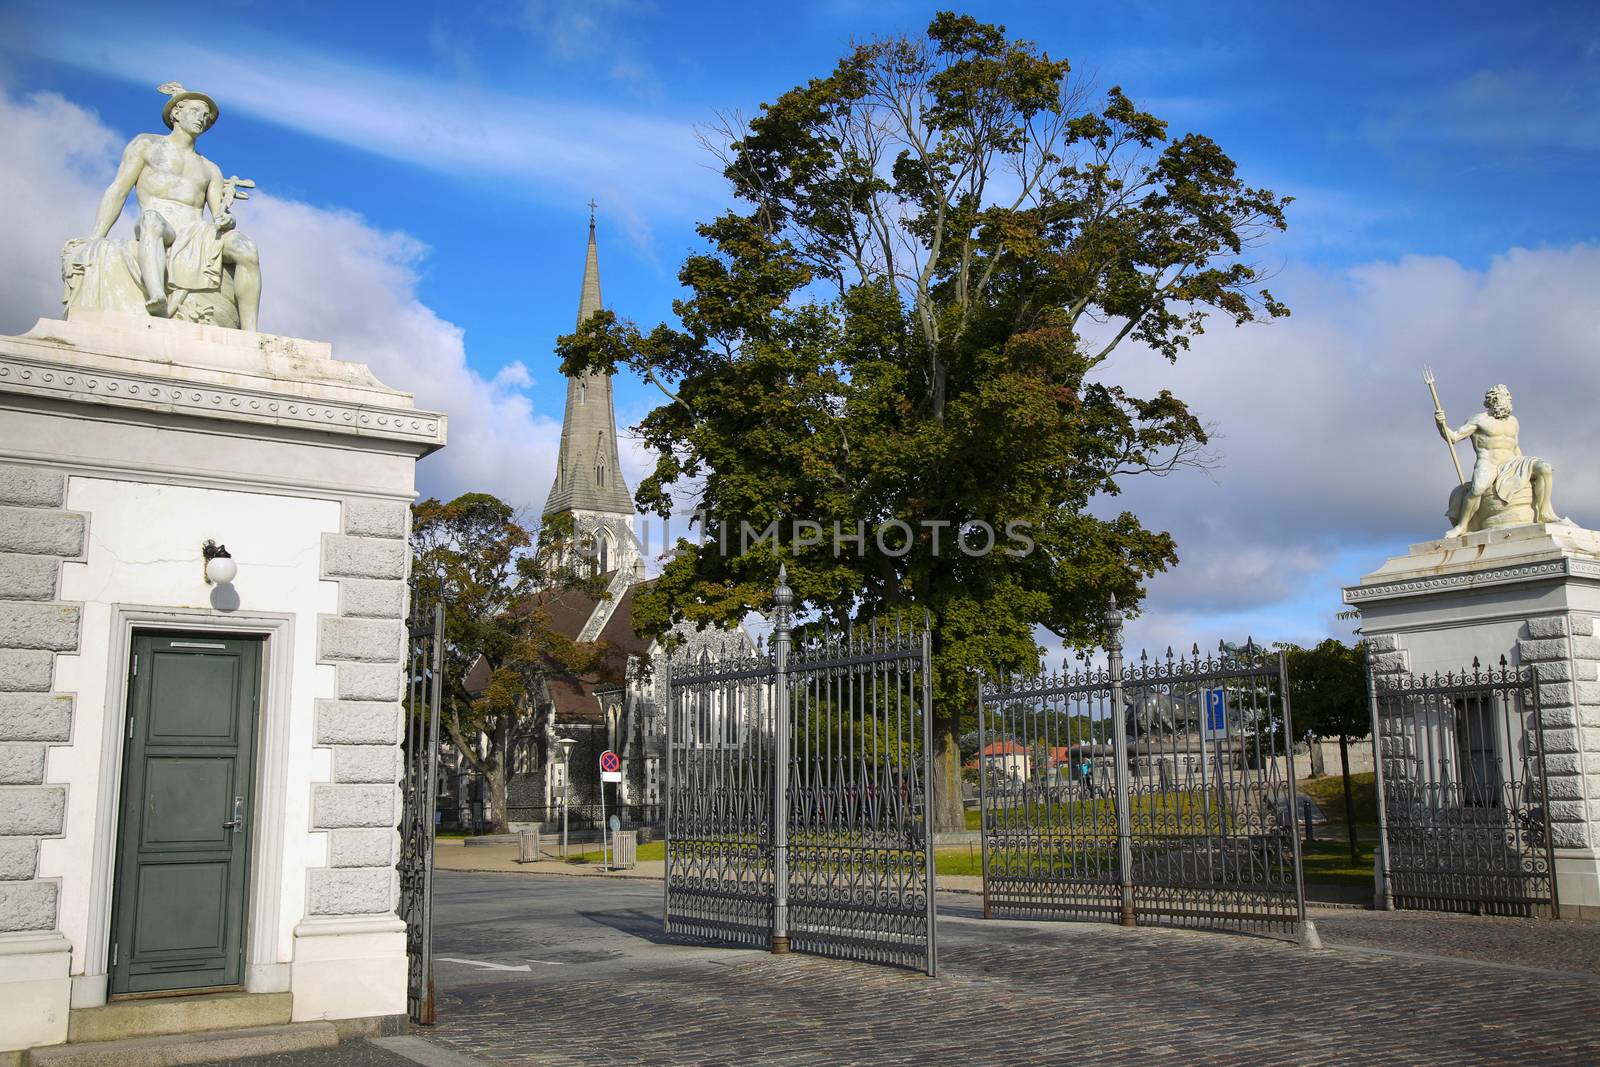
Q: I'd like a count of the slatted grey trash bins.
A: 2